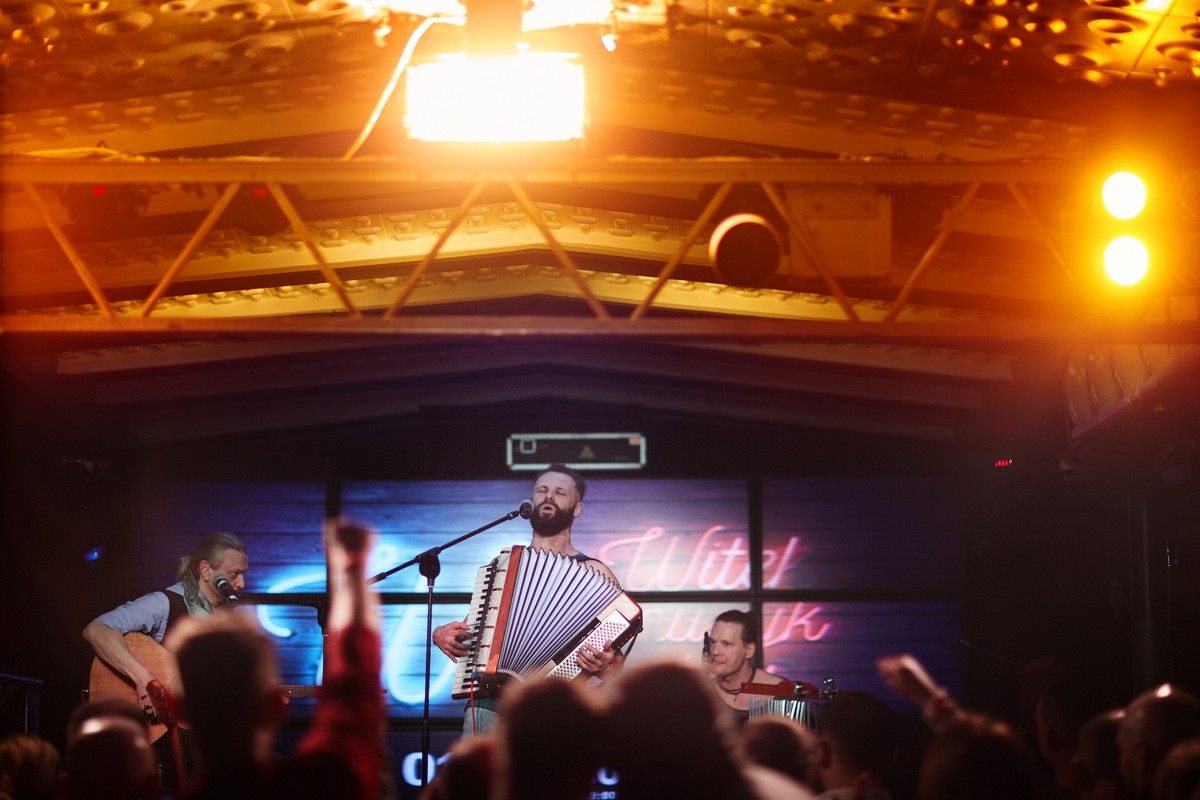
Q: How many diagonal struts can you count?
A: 9